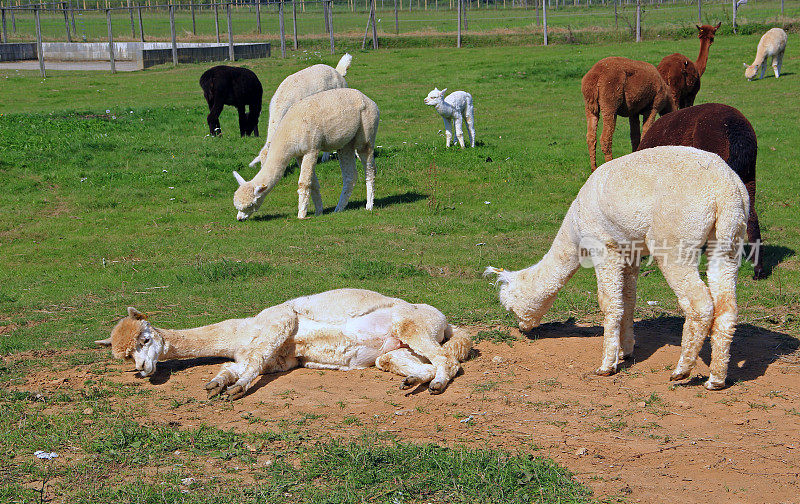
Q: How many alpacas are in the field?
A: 10